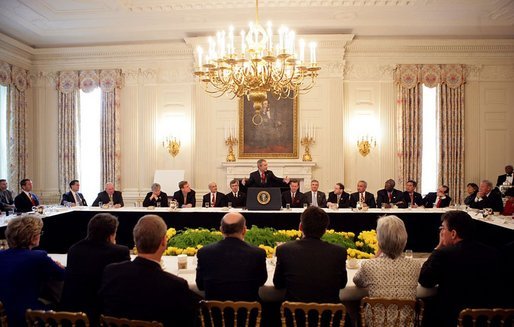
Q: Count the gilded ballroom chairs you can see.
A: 7